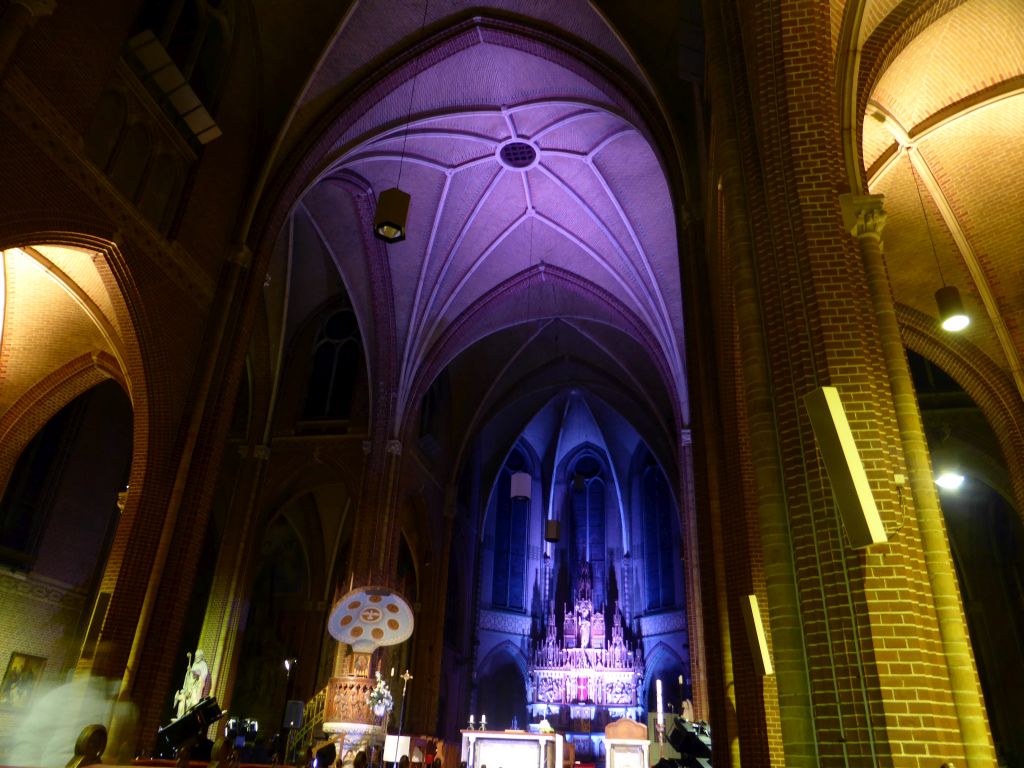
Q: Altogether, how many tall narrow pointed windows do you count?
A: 3